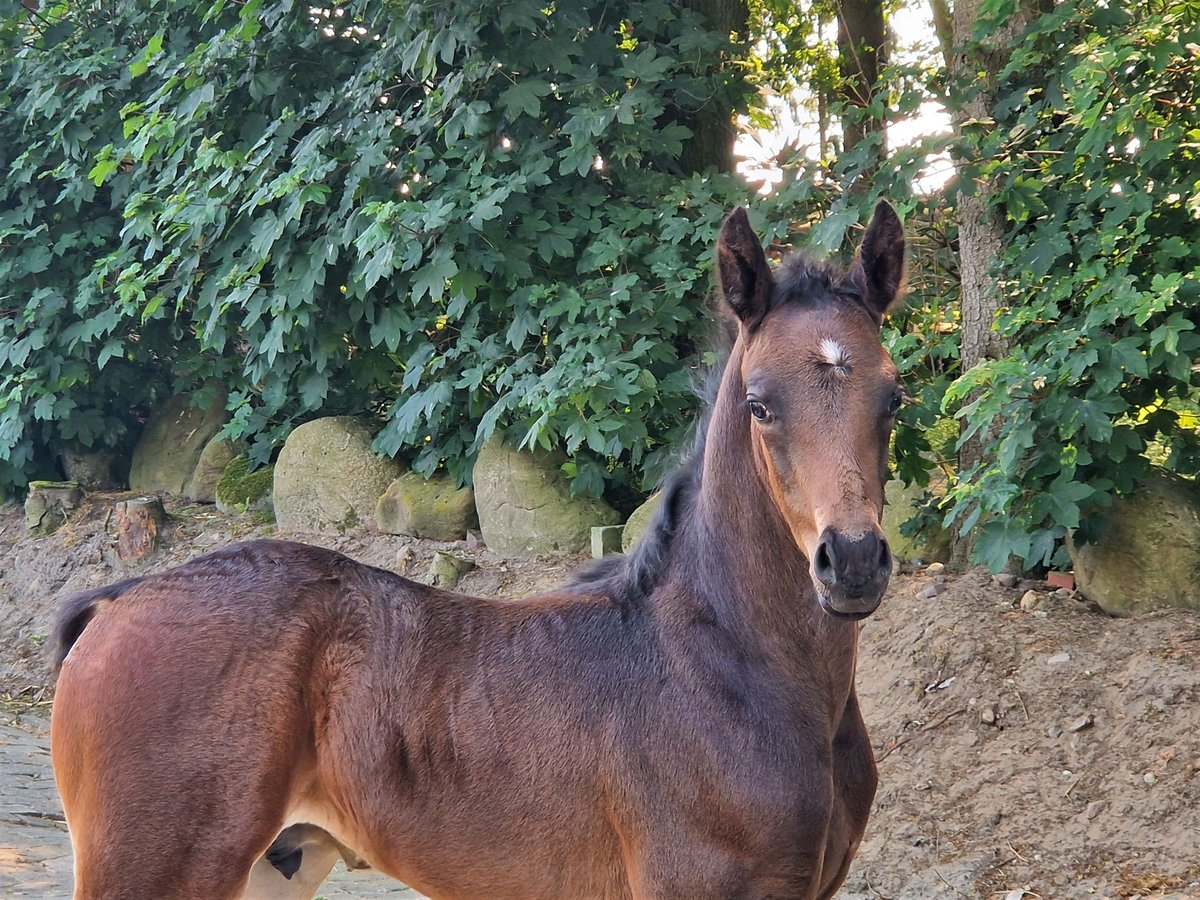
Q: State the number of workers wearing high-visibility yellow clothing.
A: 0